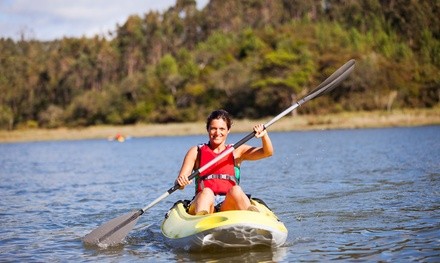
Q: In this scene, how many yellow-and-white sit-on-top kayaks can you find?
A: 1